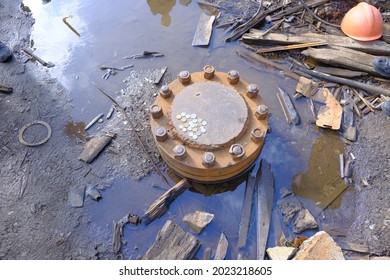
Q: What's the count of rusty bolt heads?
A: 12